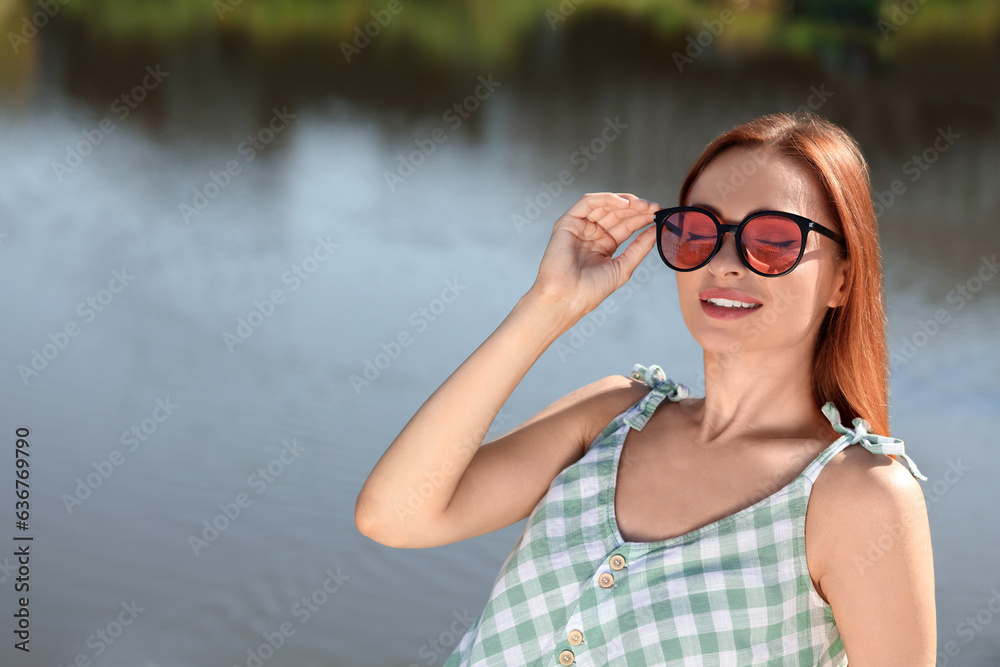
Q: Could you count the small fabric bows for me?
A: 2